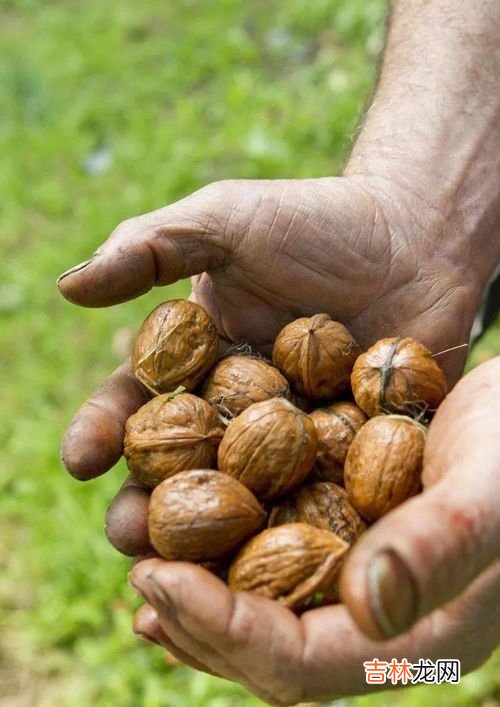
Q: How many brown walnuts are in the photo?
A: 11